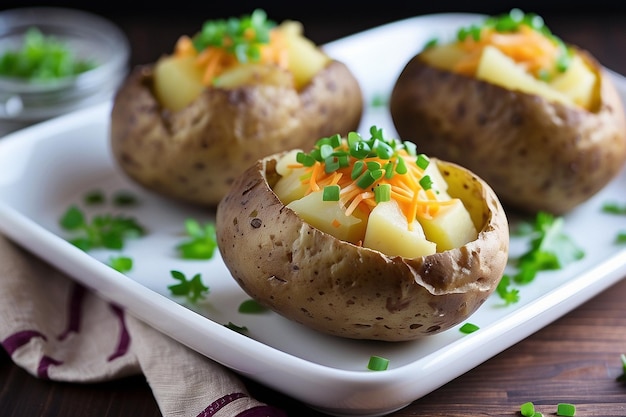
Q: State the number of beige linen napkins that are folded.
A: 1